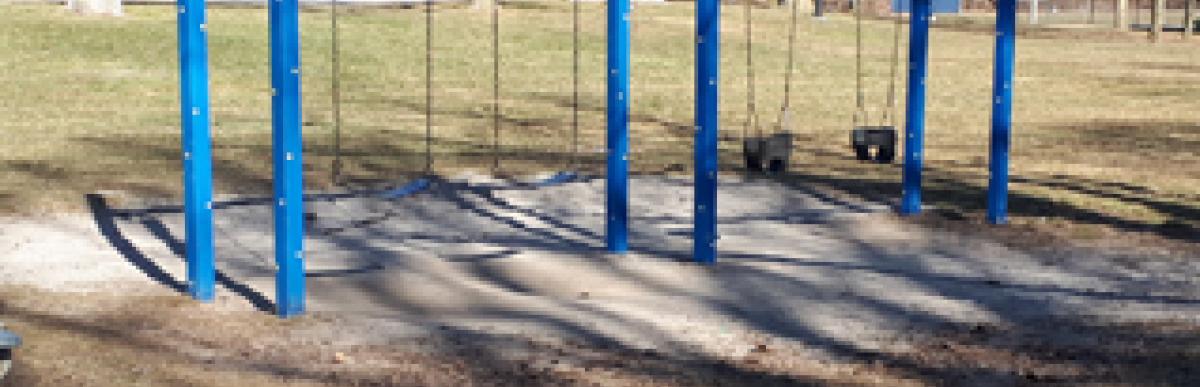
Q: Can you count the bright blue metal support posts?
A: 6